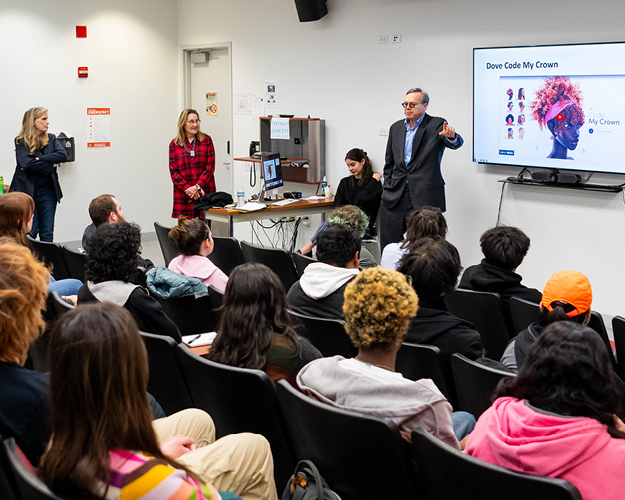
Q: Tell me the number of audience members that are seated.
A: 15